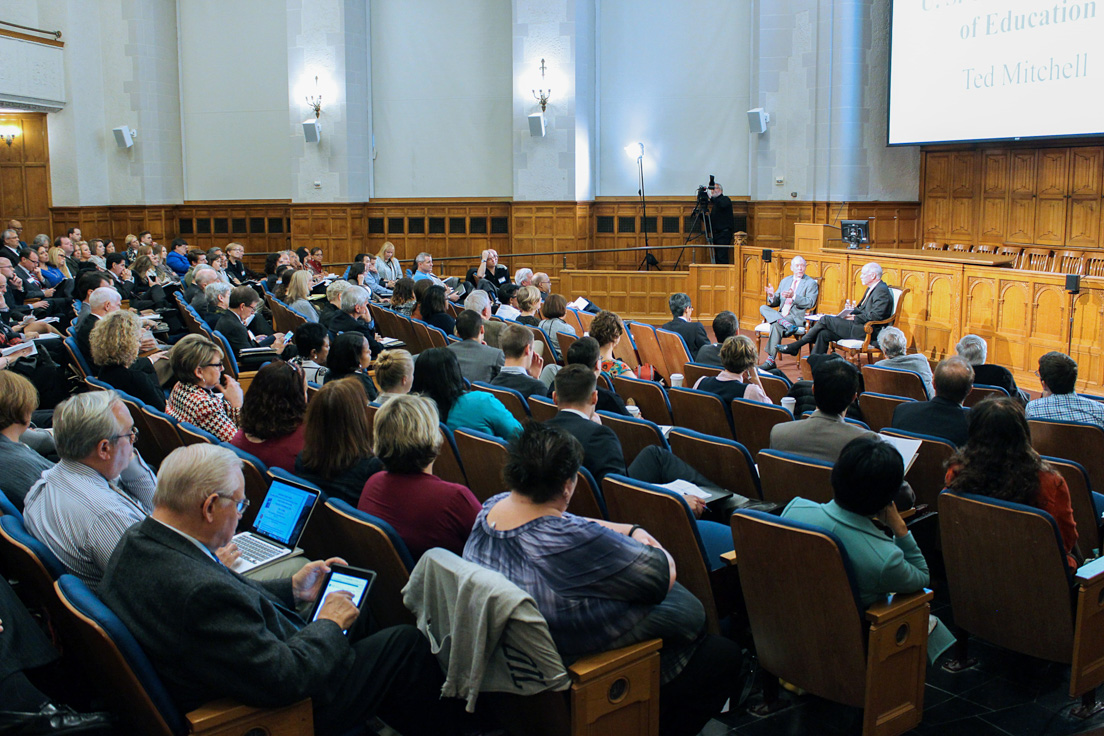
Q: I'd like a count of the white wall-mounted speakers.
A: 4